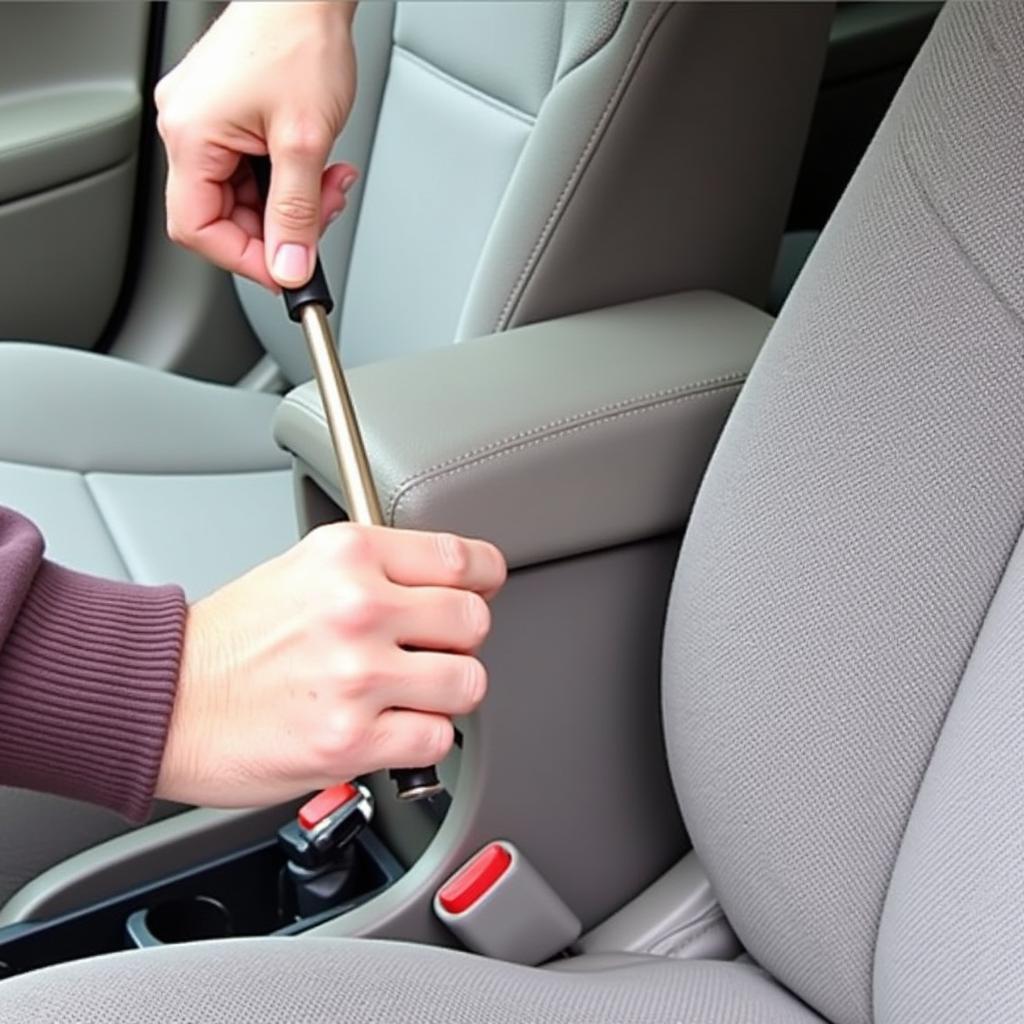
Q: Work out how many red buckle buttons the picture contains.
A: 2